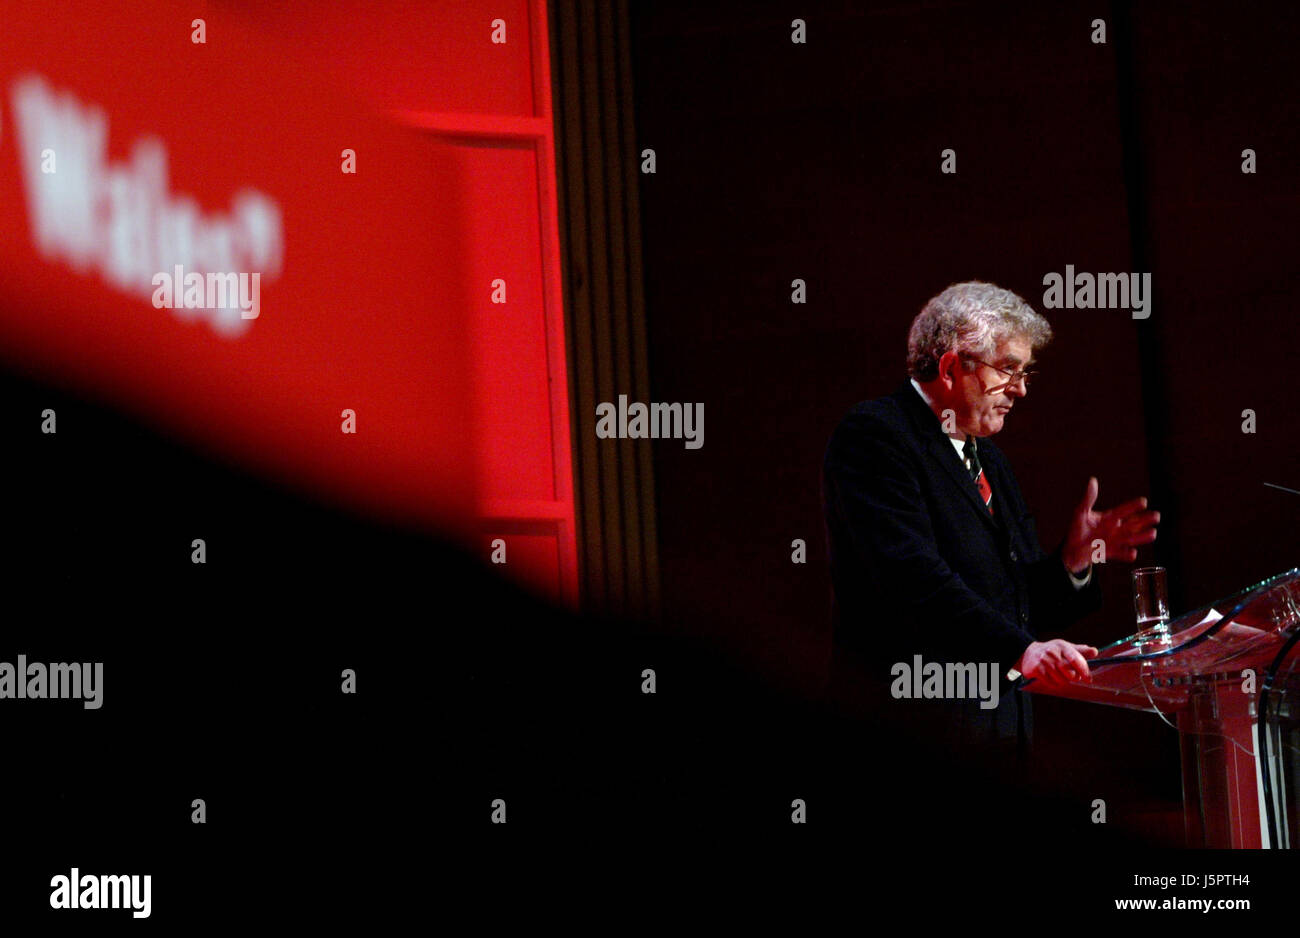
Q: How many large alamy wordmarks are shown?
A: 6